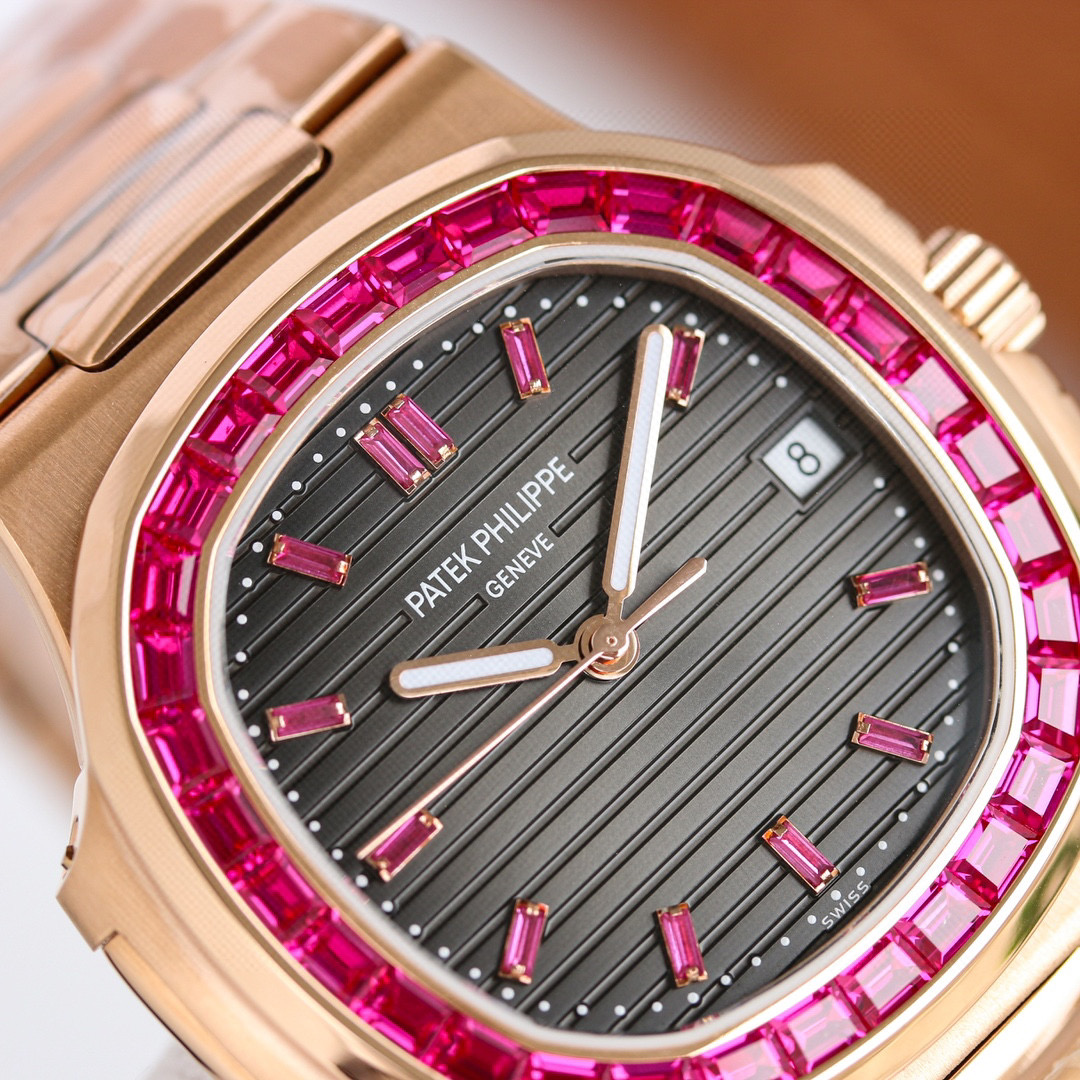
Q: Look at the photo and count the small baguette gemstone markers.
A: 12